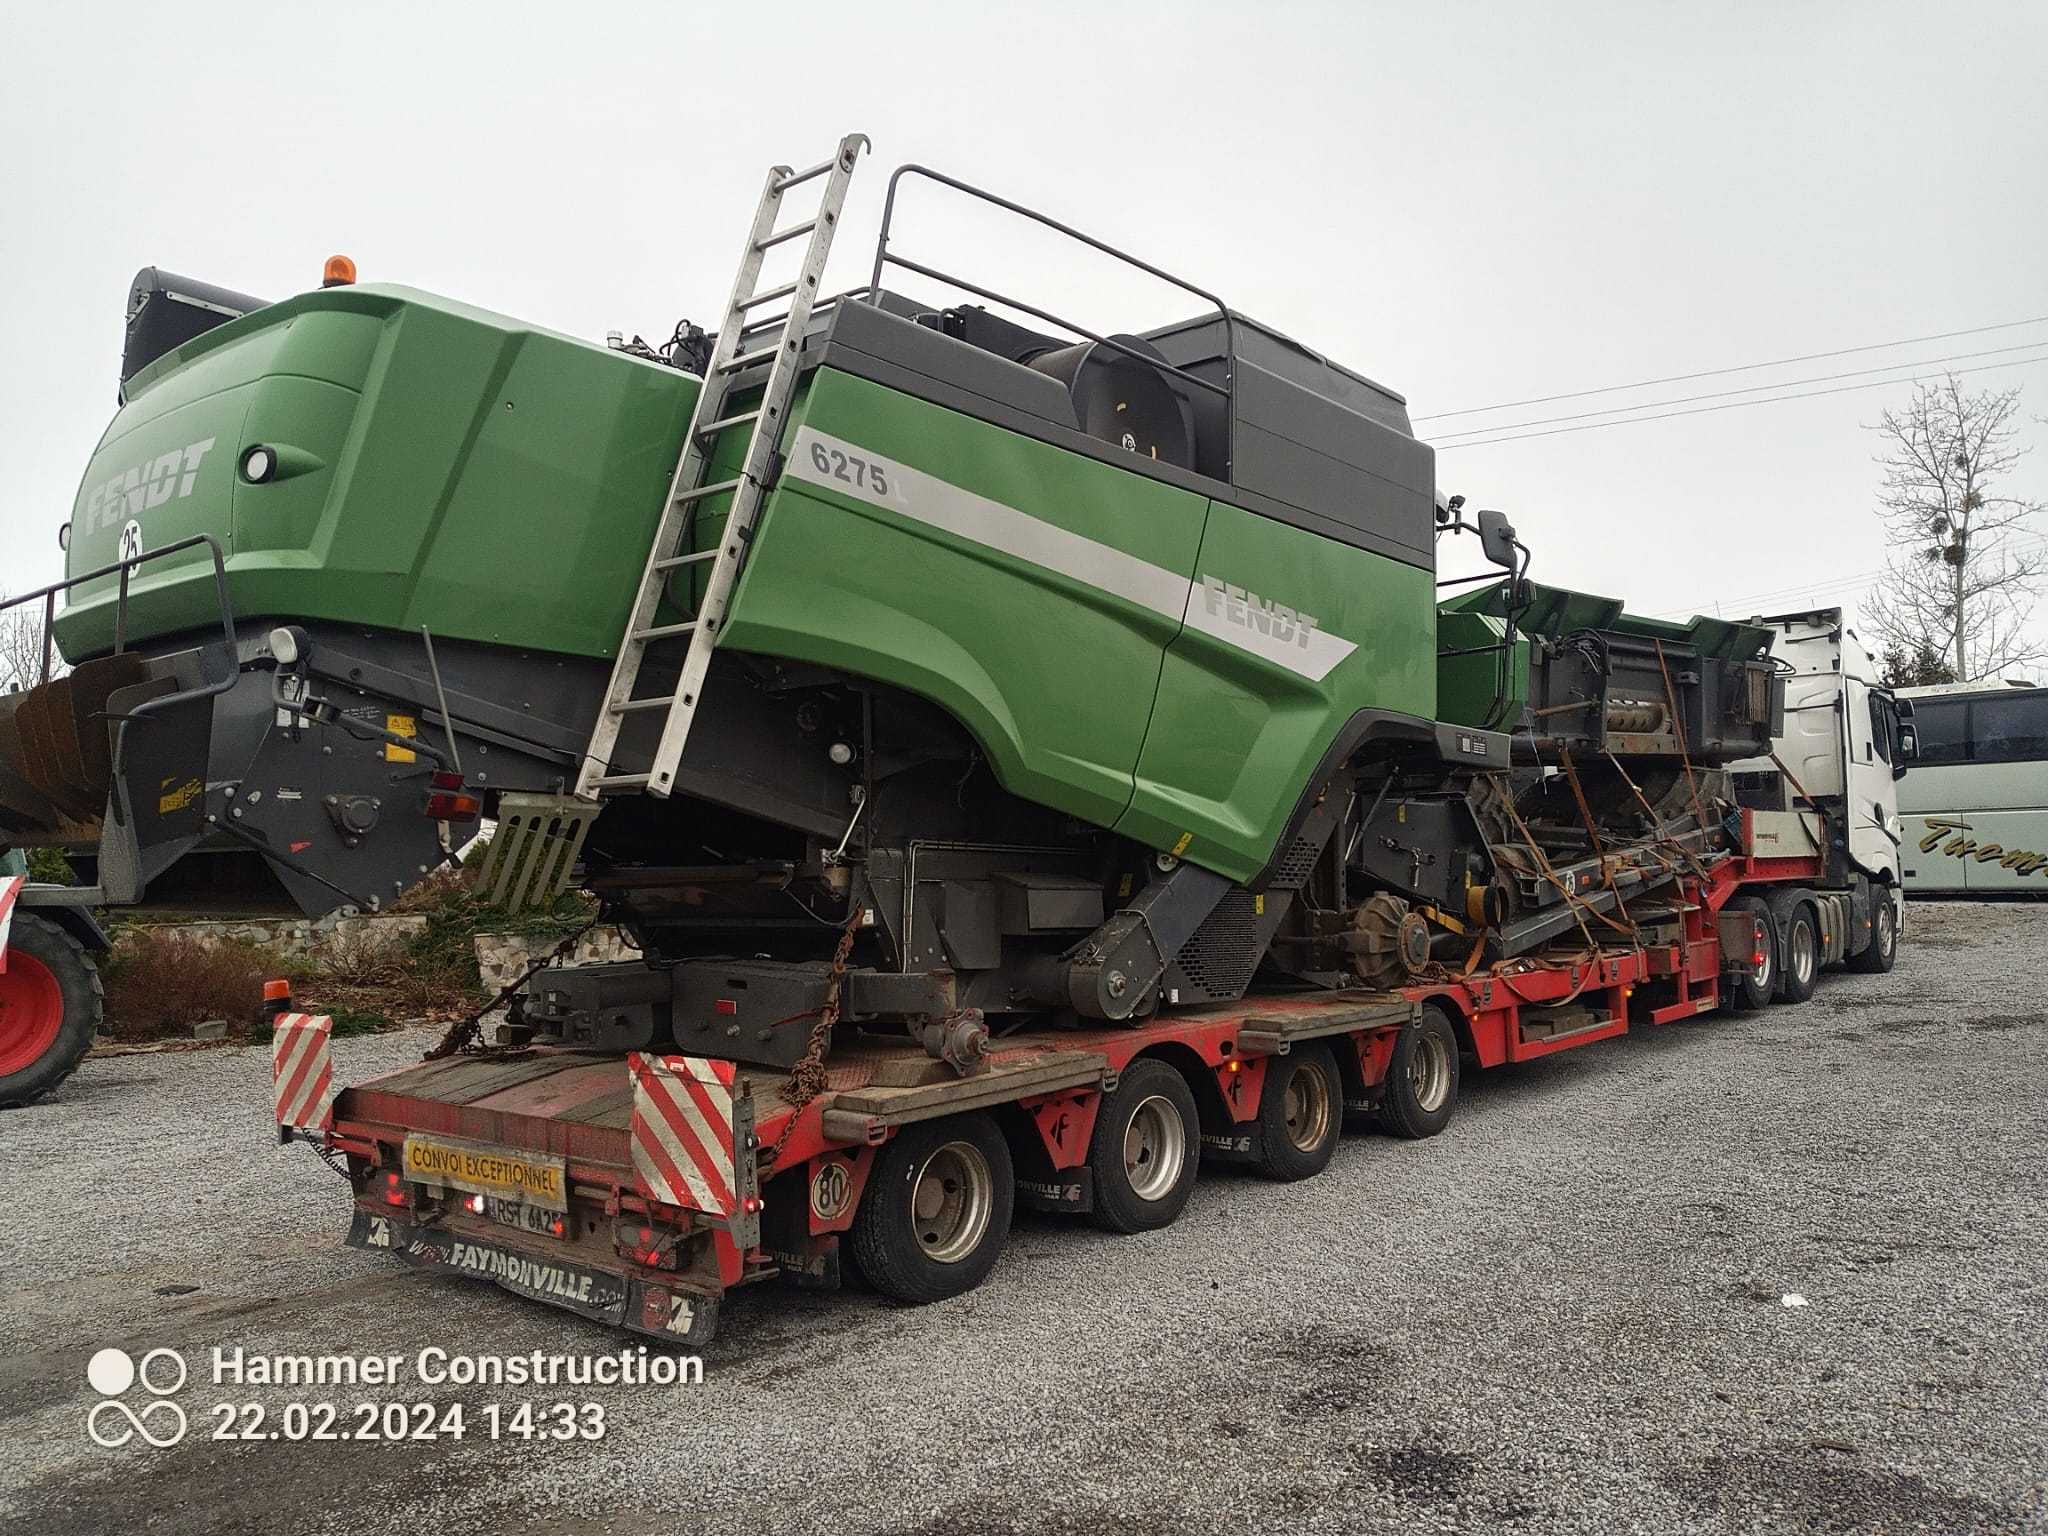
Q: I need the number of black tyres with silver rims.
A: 7